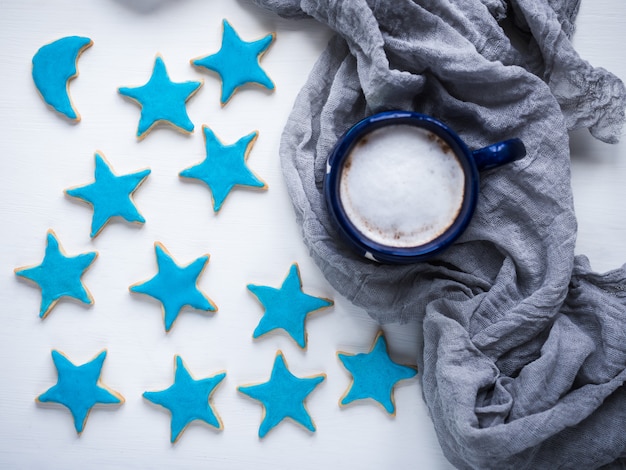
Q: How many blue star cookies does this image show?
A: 11